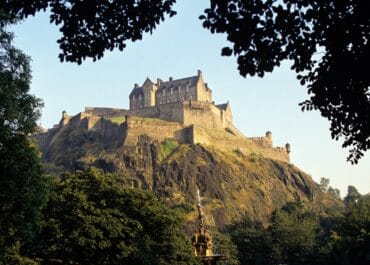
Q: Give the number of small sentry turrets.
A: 3